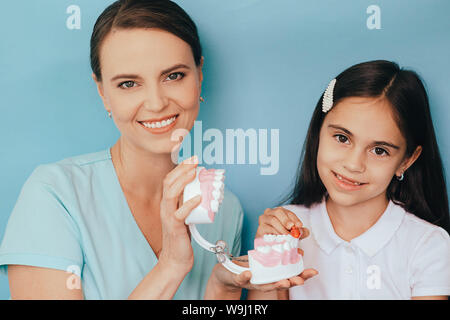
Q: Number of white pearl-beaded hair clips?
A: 1